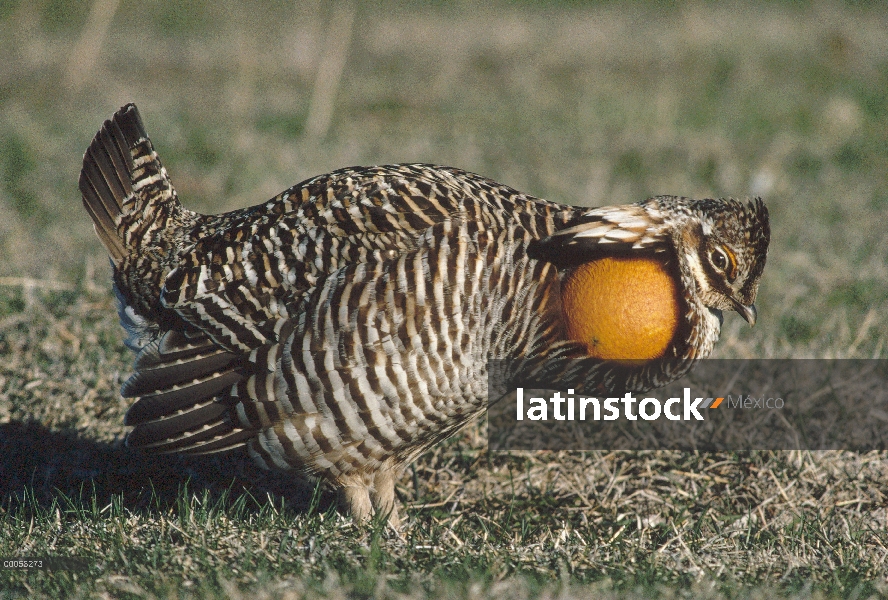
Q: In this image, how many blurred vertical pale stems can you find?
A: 2